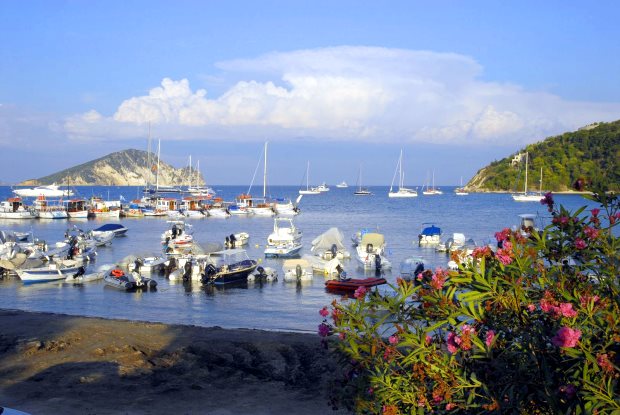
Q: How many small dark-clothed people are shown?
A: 0